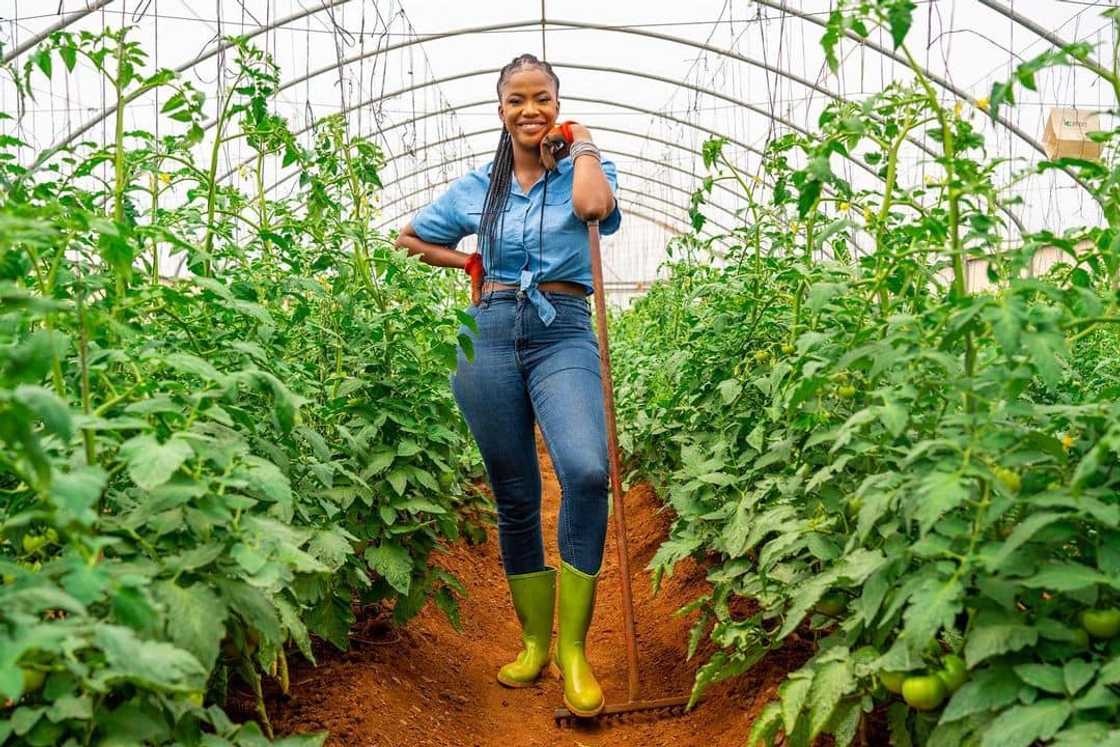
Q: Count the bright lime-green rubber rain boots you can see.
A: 2